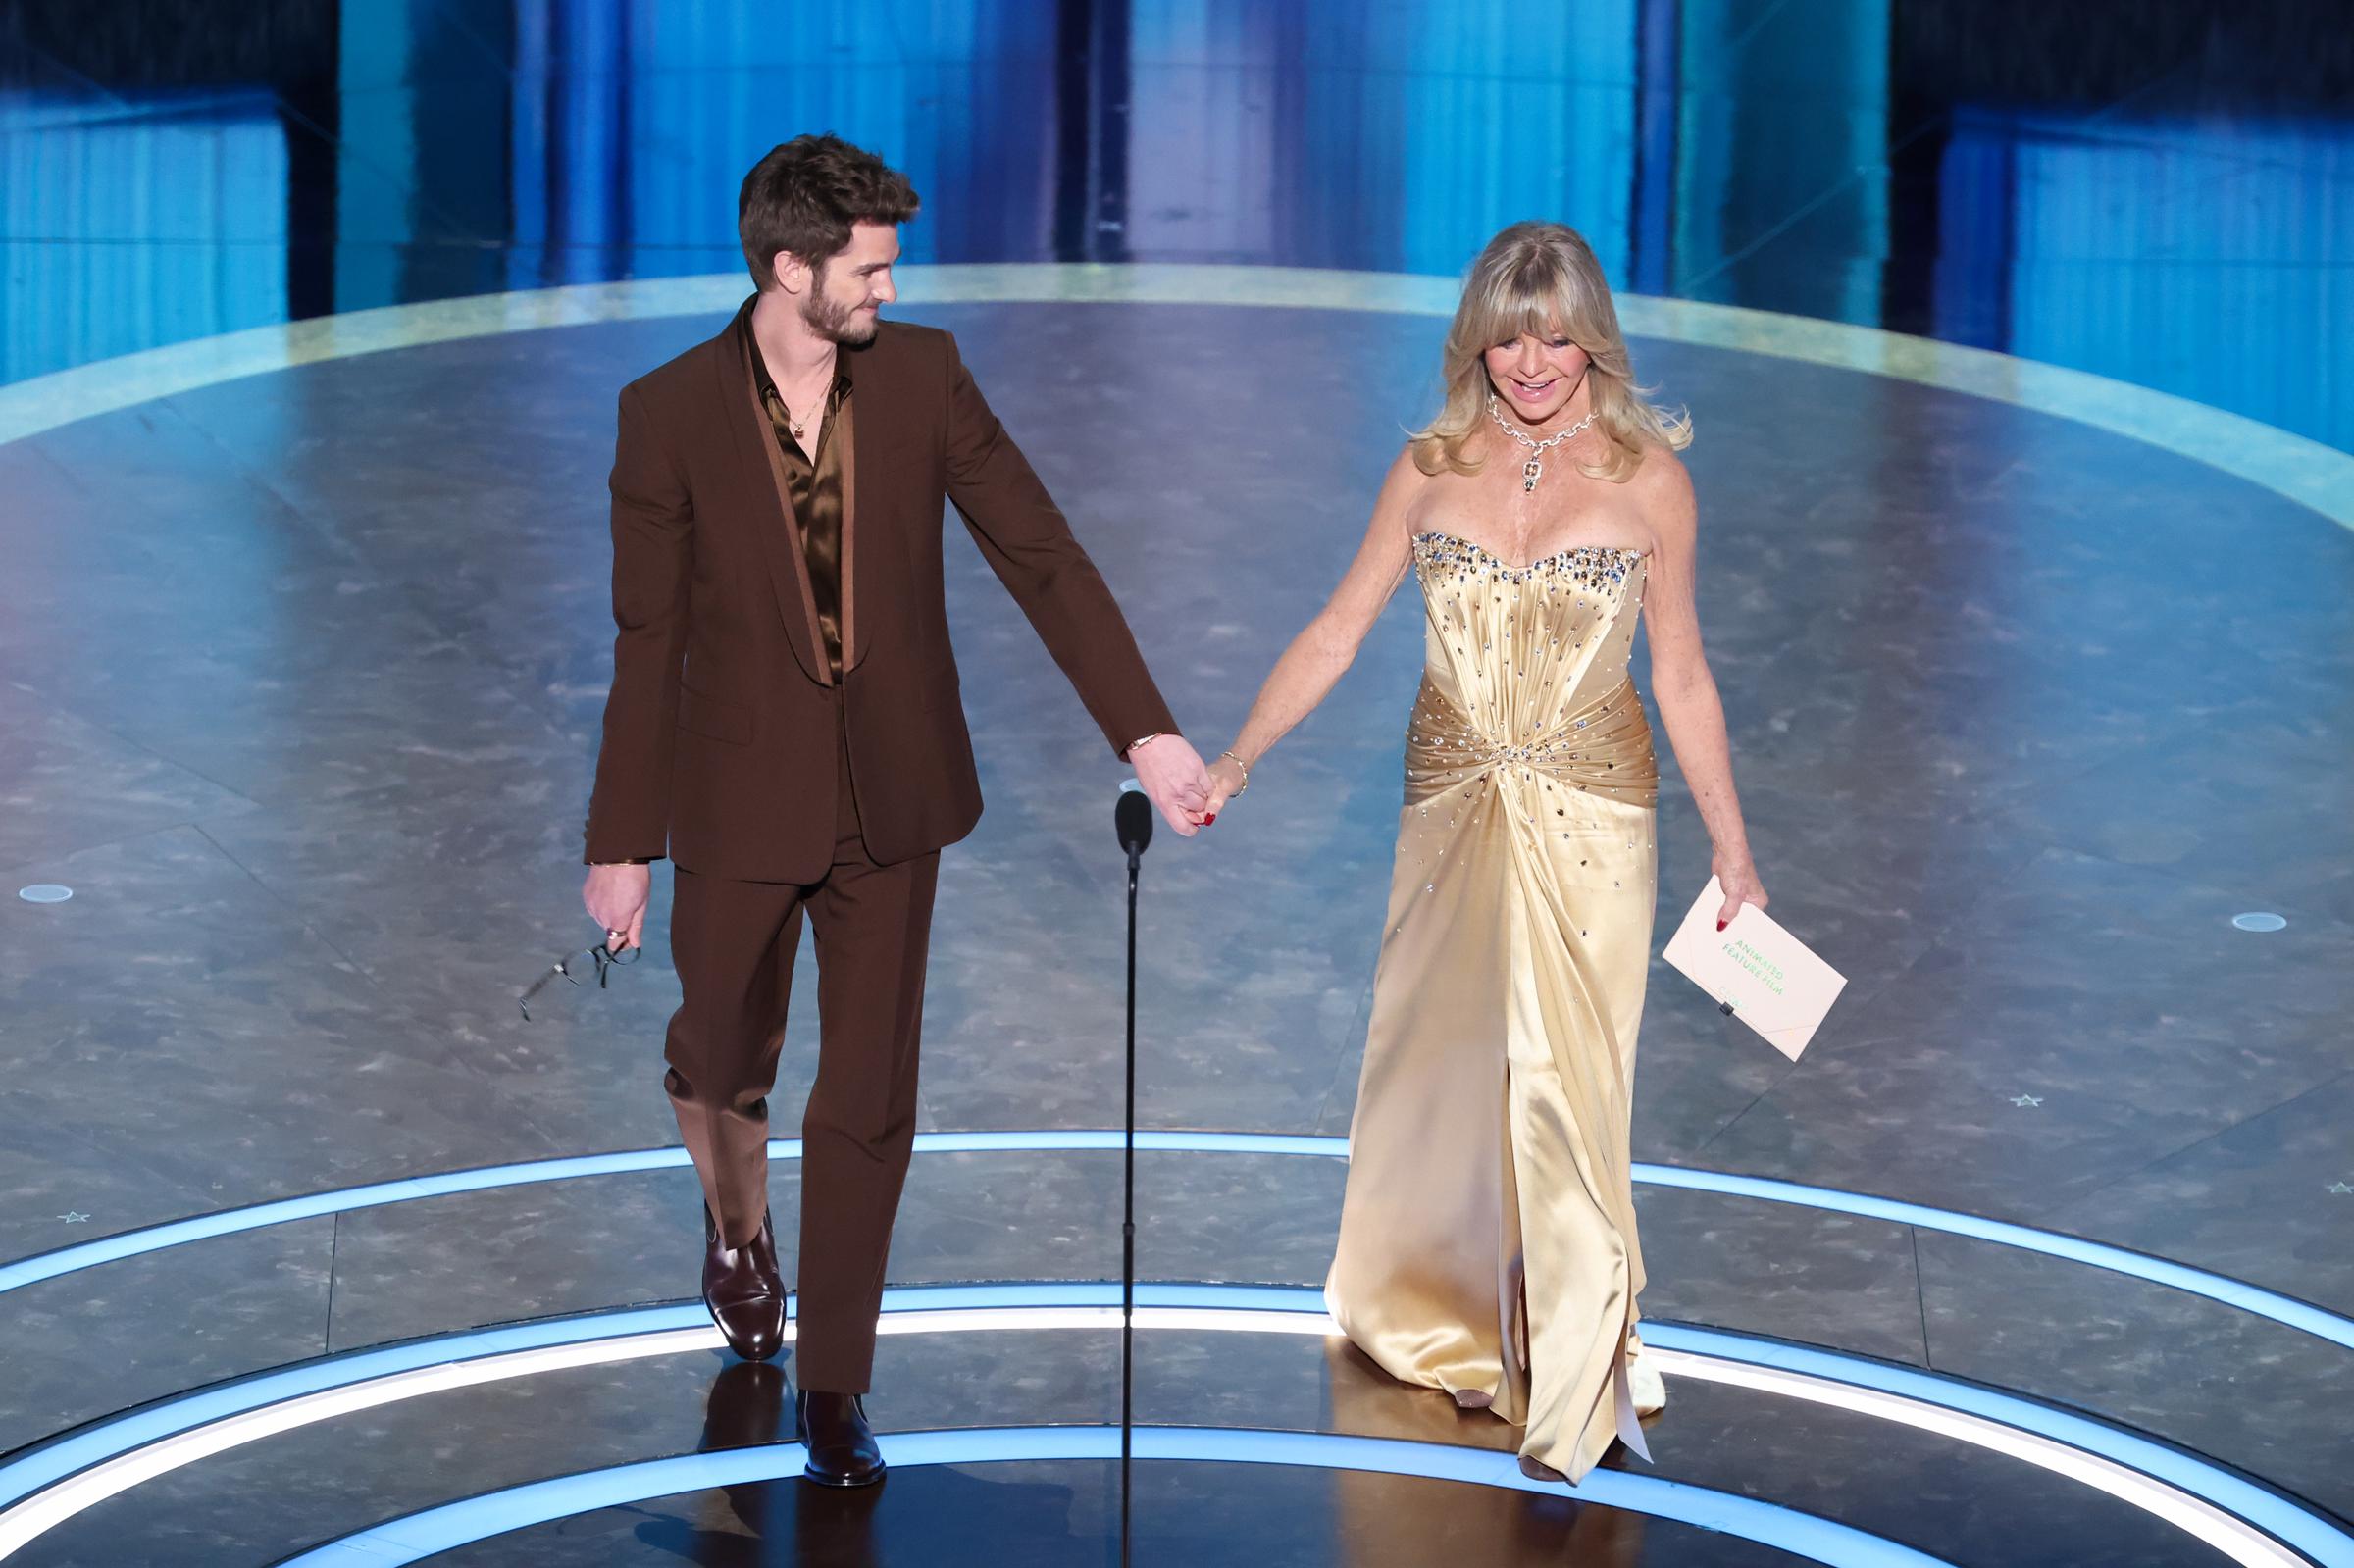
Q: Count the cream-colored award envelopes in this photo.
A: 1